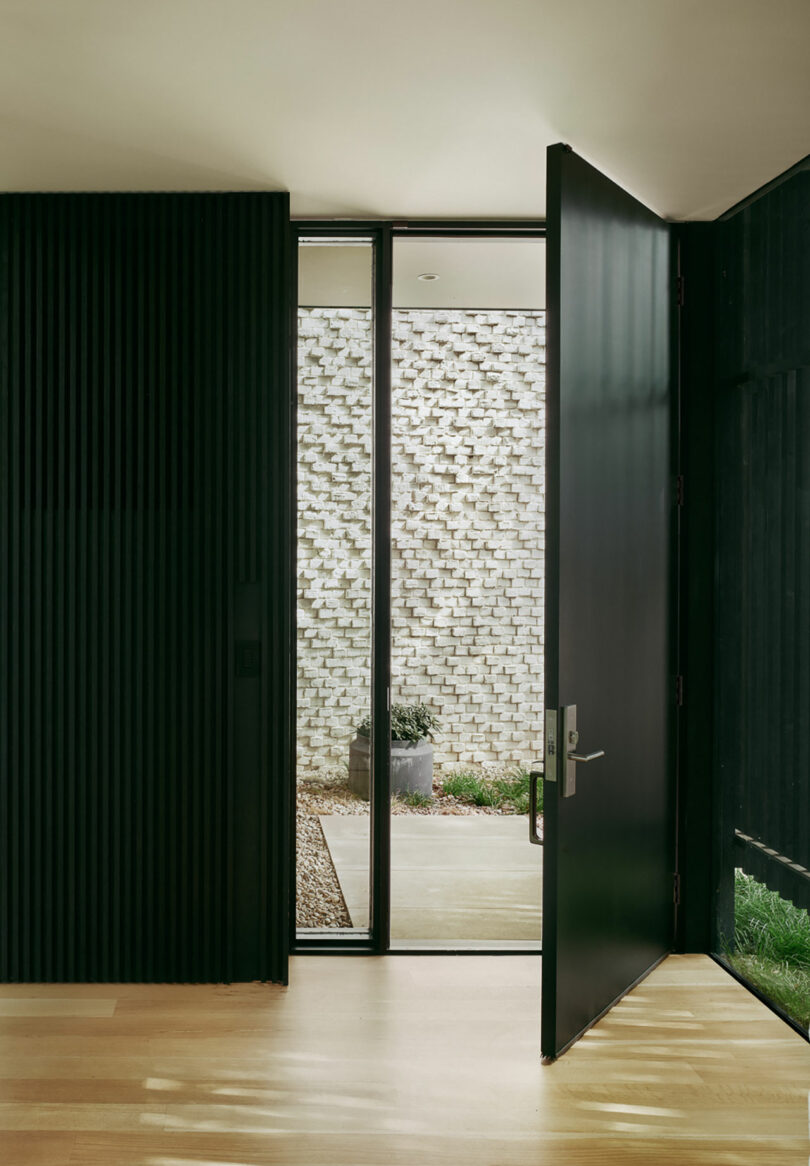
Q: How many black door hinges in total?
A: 4